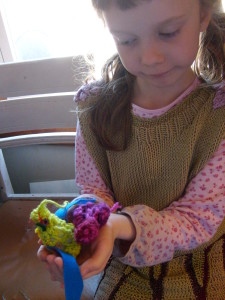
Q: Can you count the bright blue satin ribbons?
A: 1